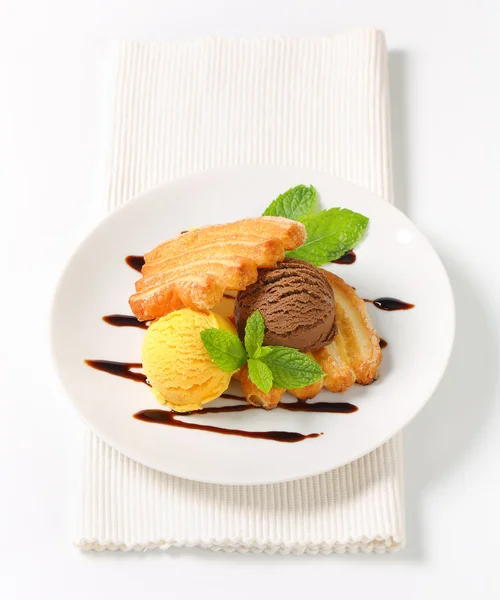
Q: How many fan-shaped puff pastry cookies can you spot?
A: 2